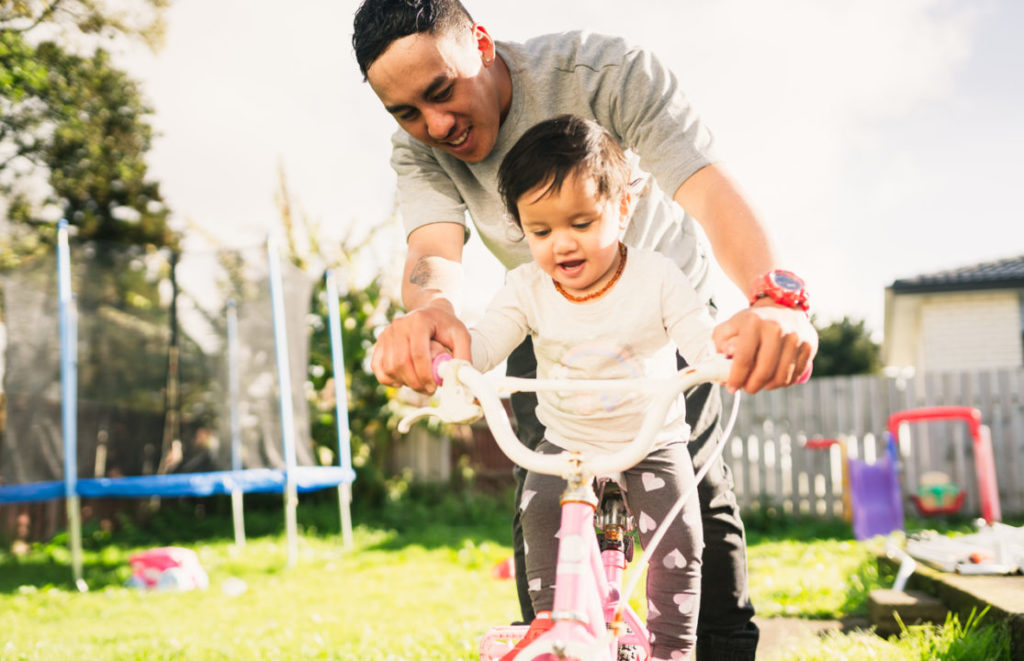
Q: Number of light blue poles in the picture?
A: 4